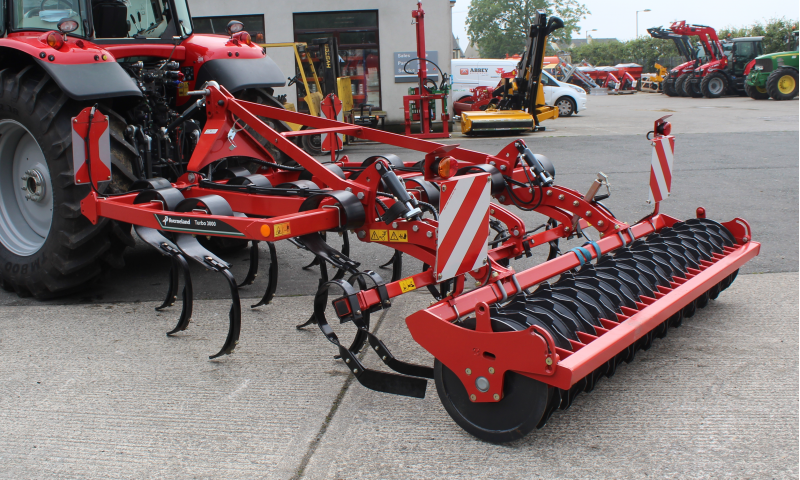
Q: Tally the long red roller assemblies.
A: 1